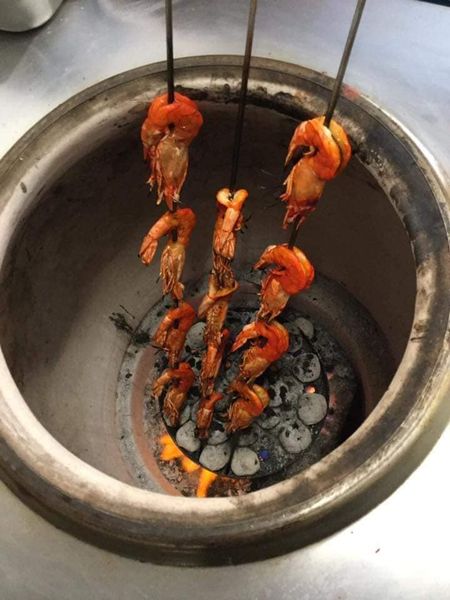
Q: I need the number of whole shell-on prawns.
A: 12